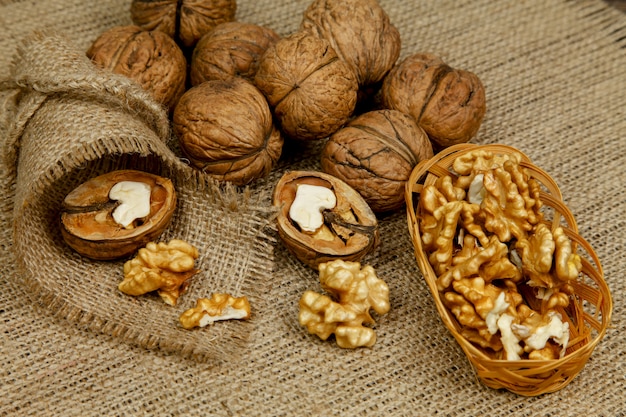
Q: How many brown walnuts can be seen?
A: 8